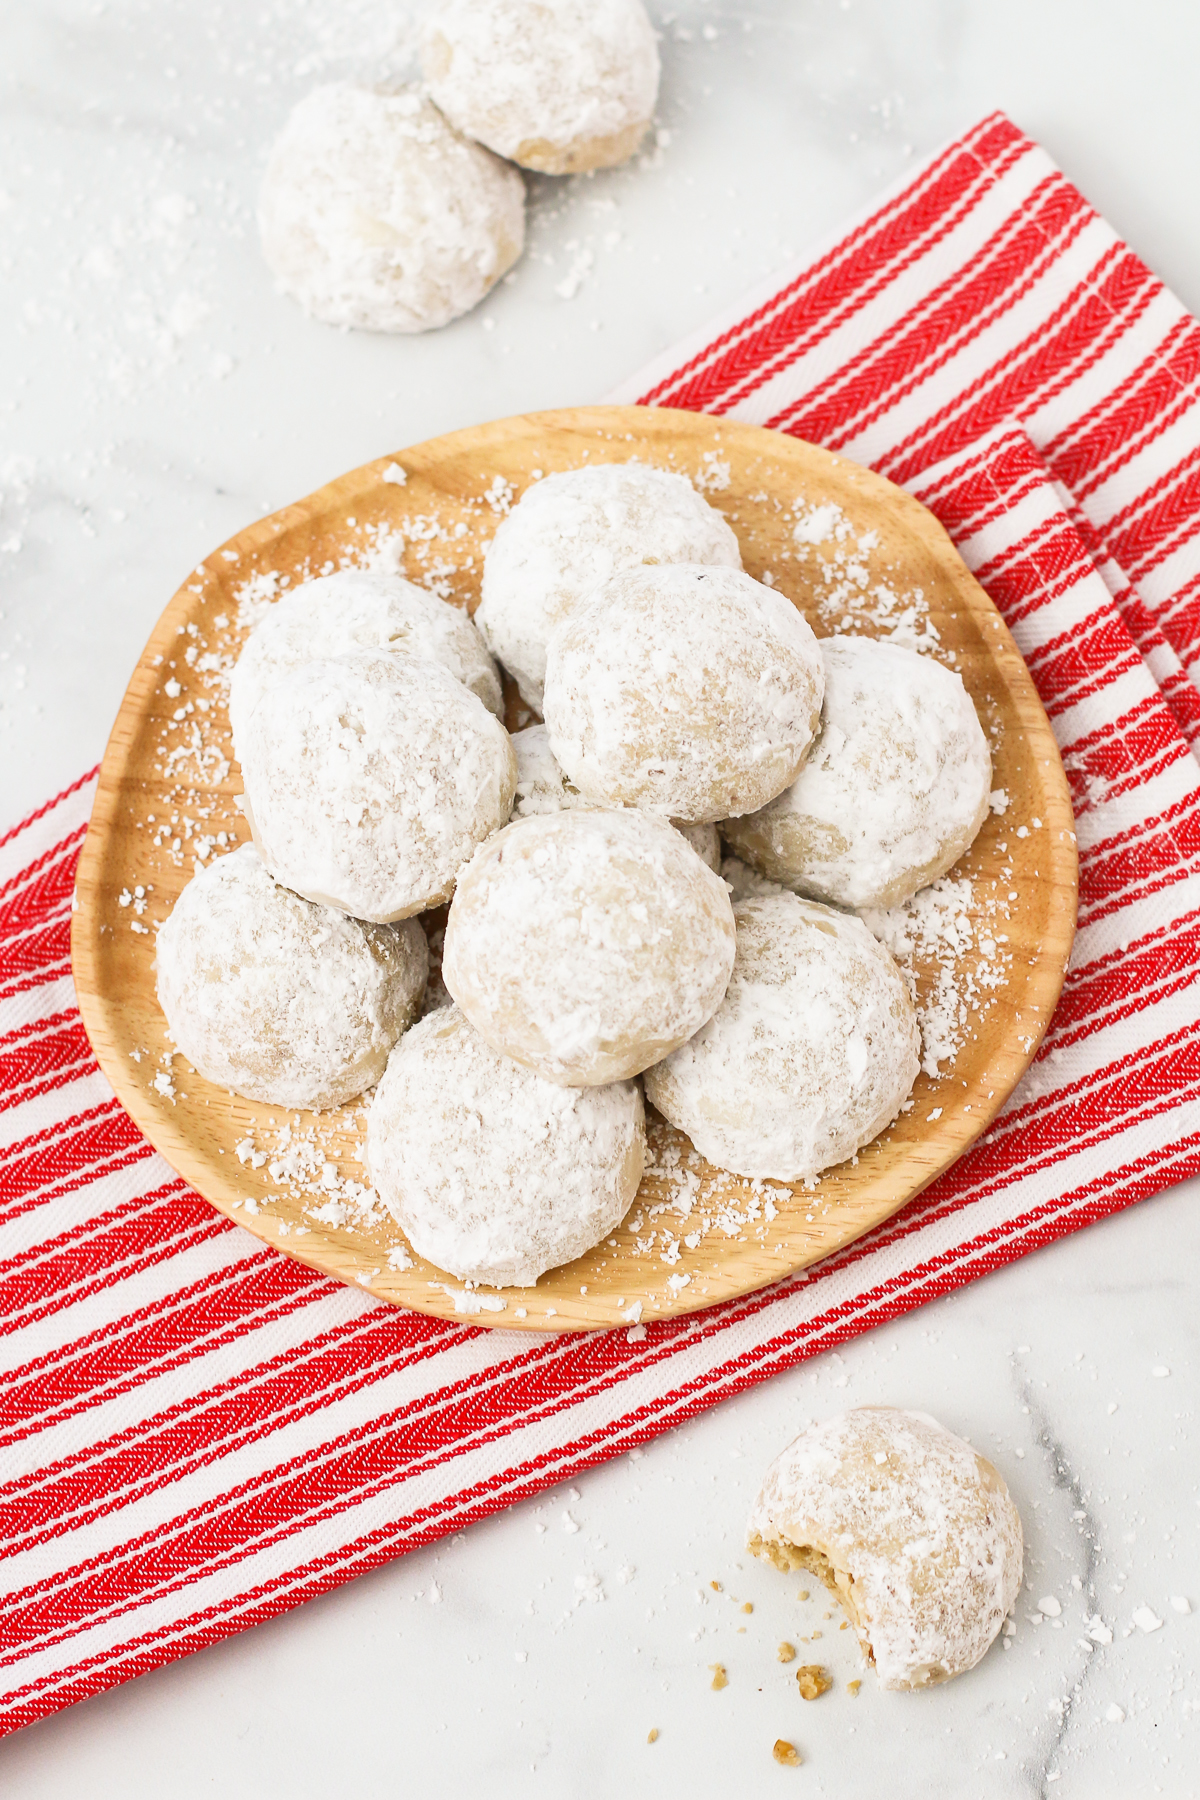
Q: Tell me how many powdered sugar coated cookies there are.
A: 13